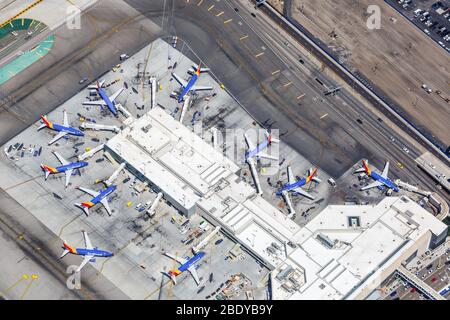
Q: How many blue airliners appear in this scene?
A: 10